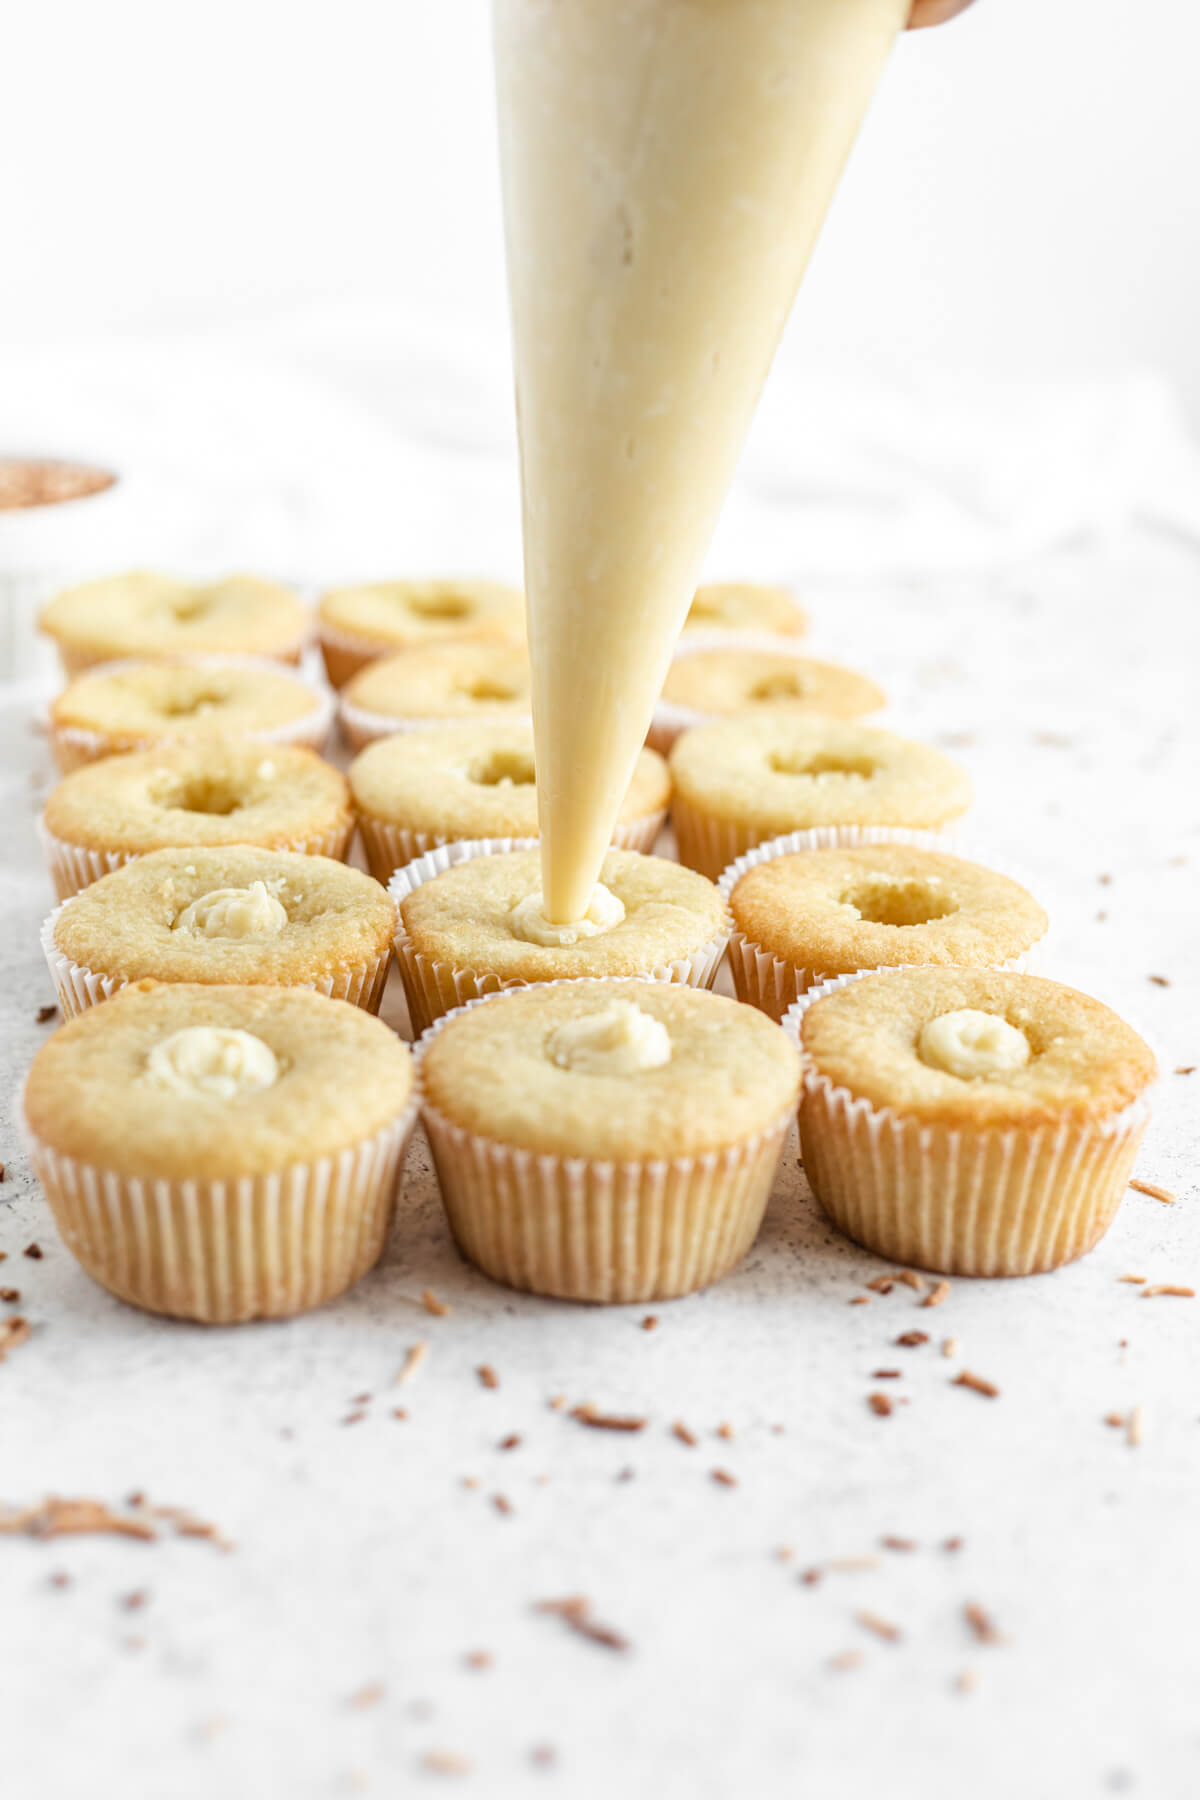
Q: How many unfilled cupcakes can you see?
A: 10